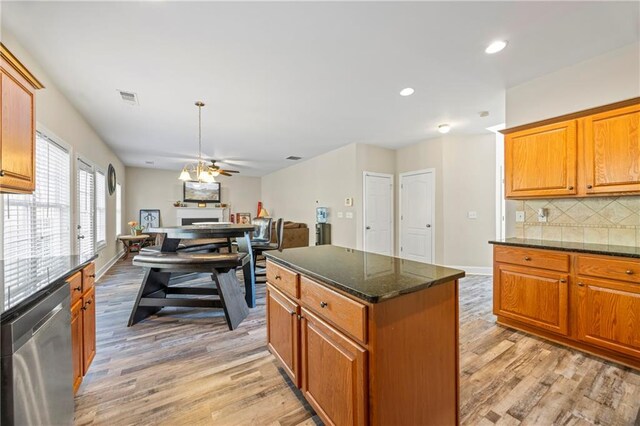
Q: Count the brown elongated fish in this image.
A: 0